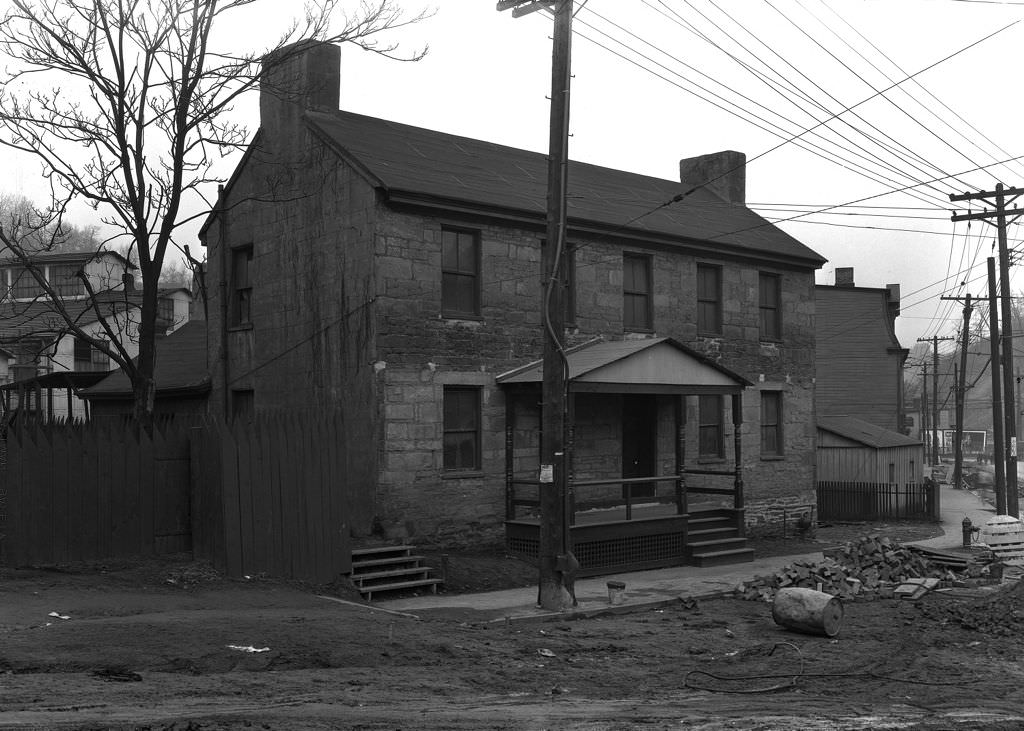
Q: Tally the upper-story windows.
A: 6